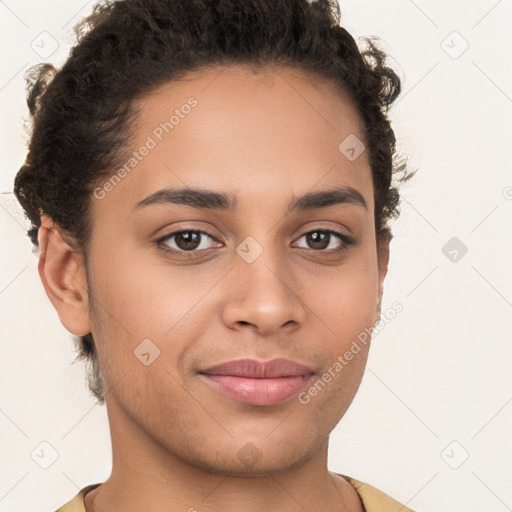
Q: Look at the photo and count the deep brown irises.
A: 2